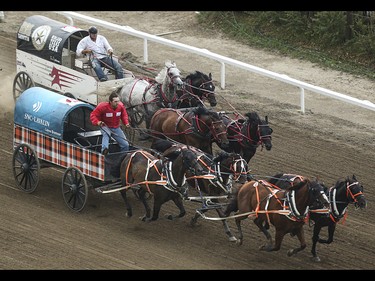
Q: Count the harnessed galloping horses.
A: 8